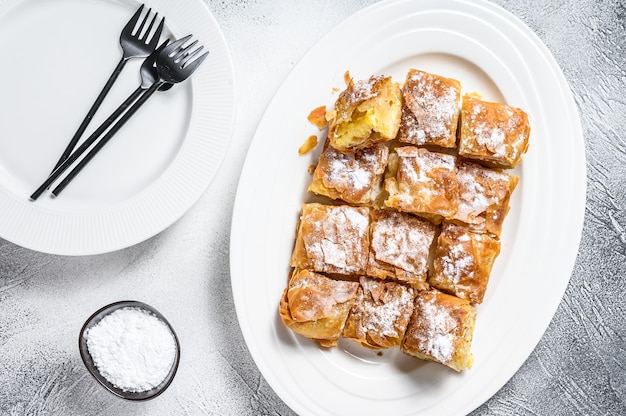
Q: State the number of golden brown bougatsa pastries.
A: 12